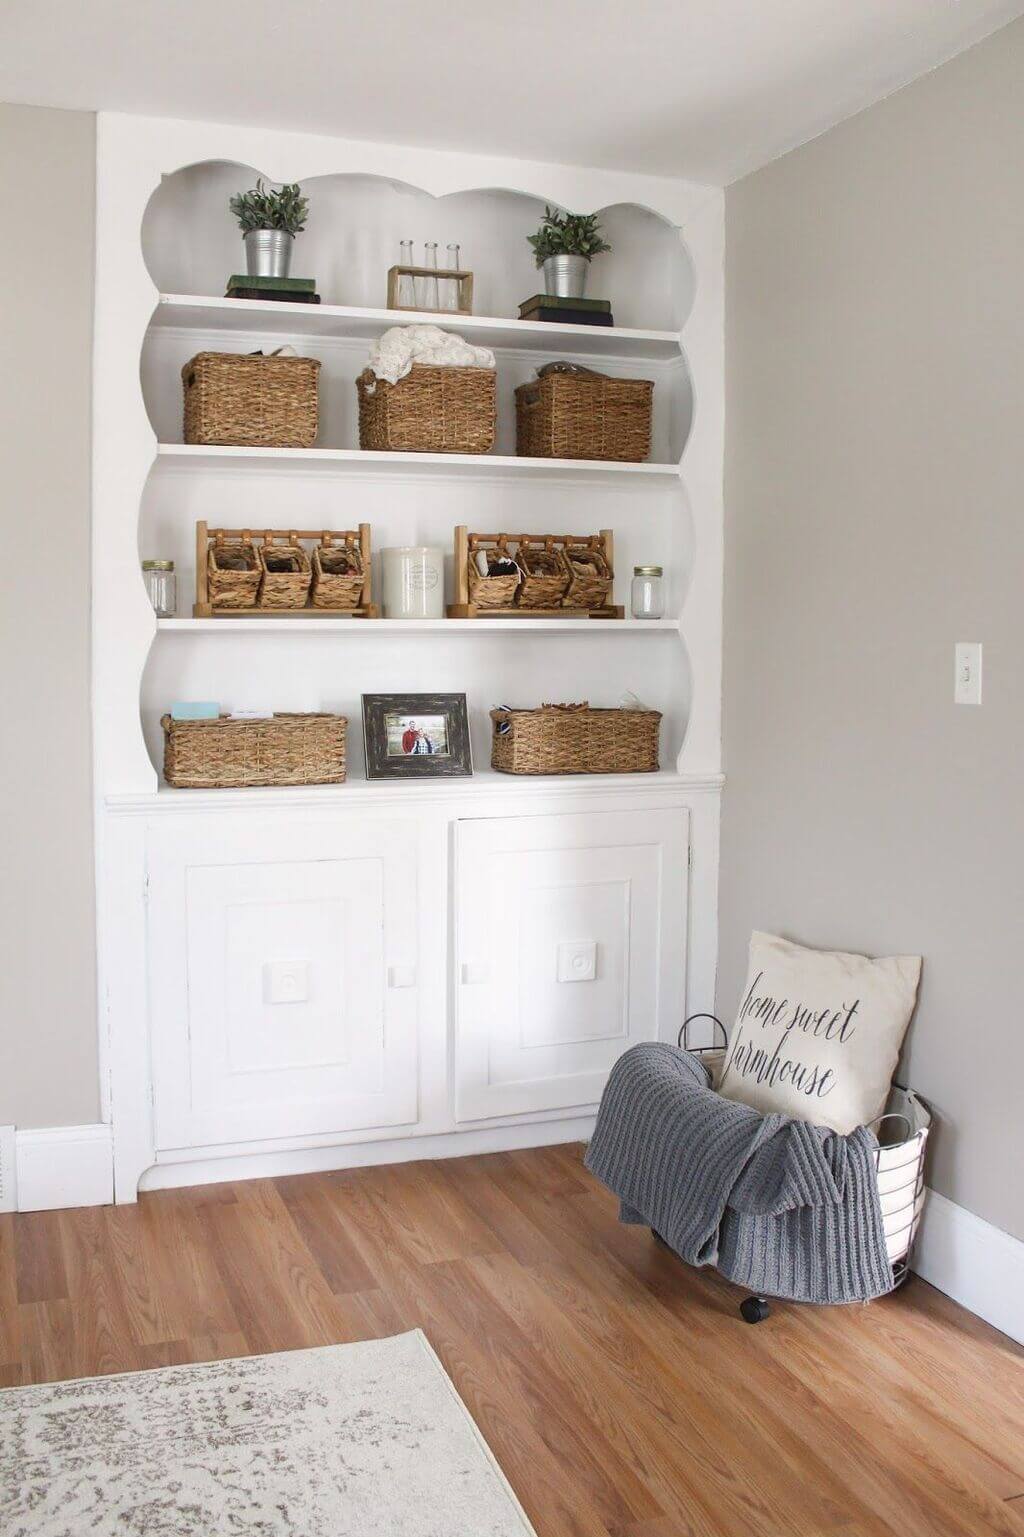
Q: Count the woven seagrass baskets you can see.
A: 11